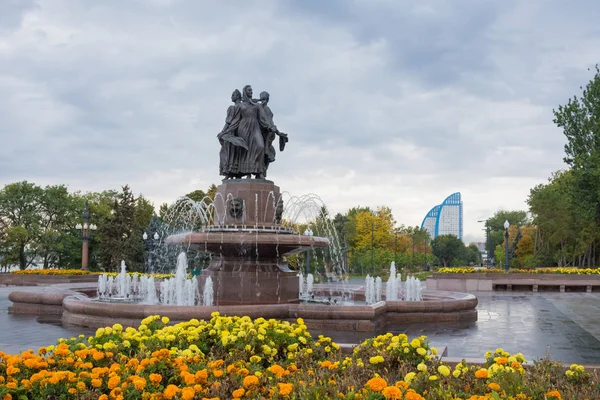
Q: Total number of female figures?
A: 3